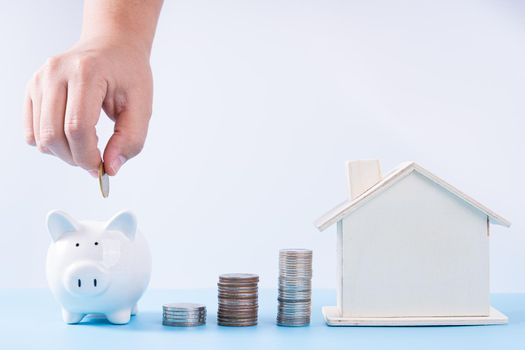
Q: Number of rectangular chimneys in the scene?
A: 1